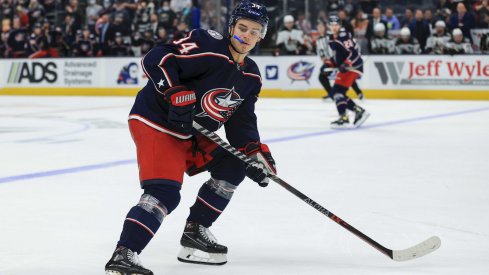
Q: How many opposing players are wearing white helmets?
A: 5